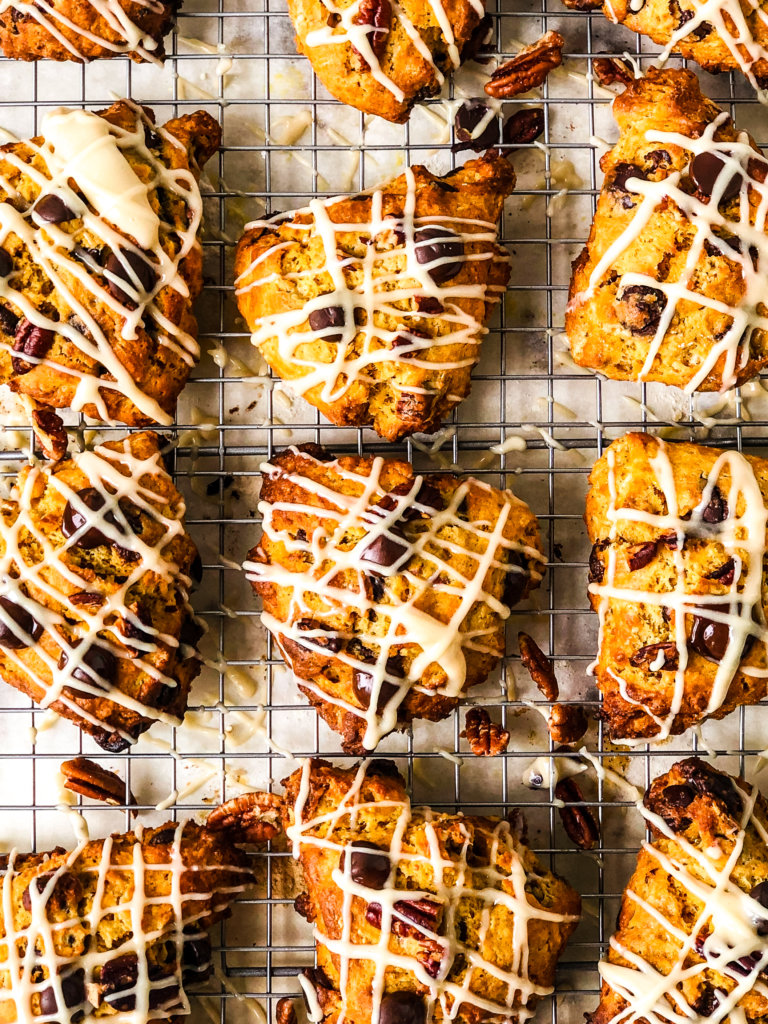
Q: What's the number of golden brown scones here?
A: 12